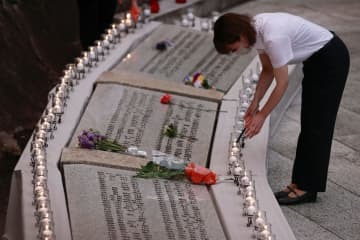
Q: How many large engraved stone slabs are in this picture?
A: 3